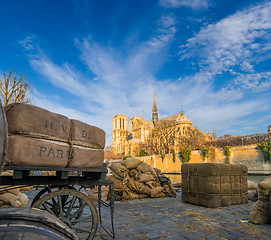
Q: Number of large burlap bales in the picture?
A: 2